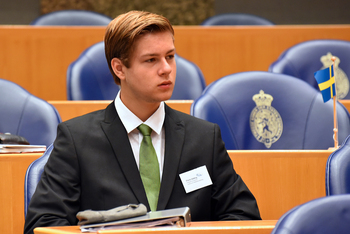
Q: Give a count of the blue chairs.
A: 9